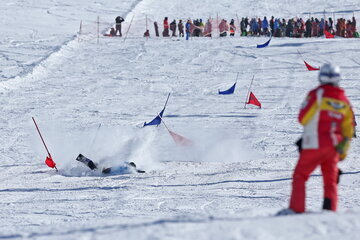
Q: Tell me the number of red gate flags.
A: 5